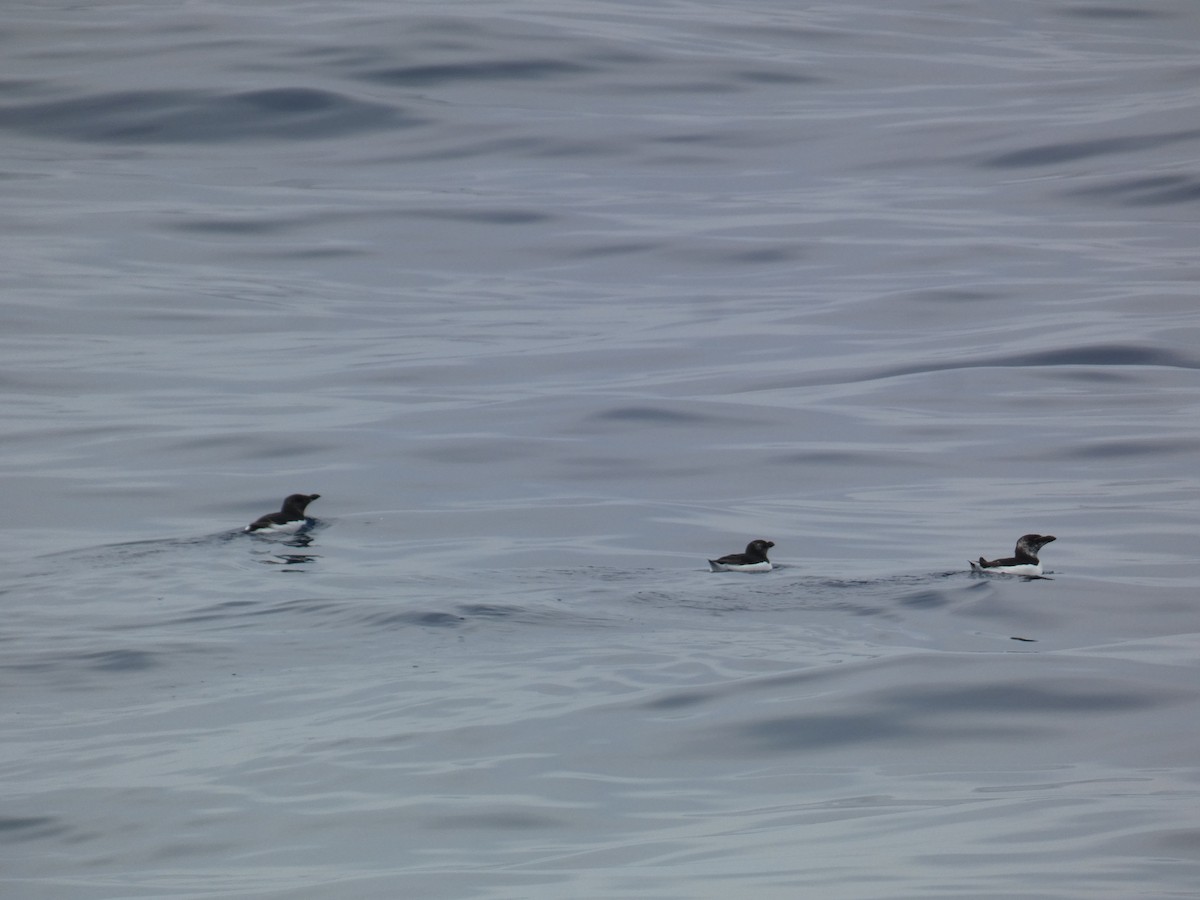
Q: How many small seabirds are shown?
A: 3